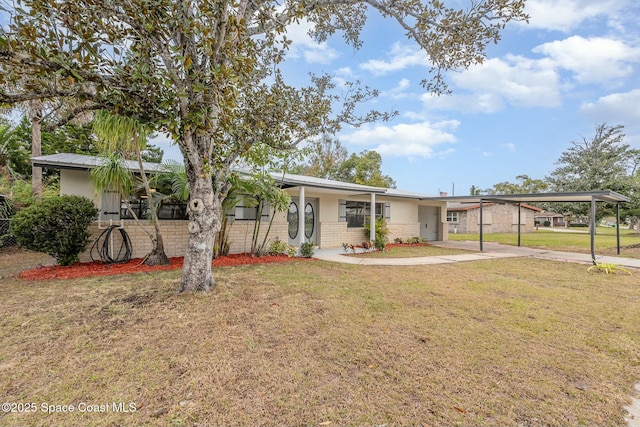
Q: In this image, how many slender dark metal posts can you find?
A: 4